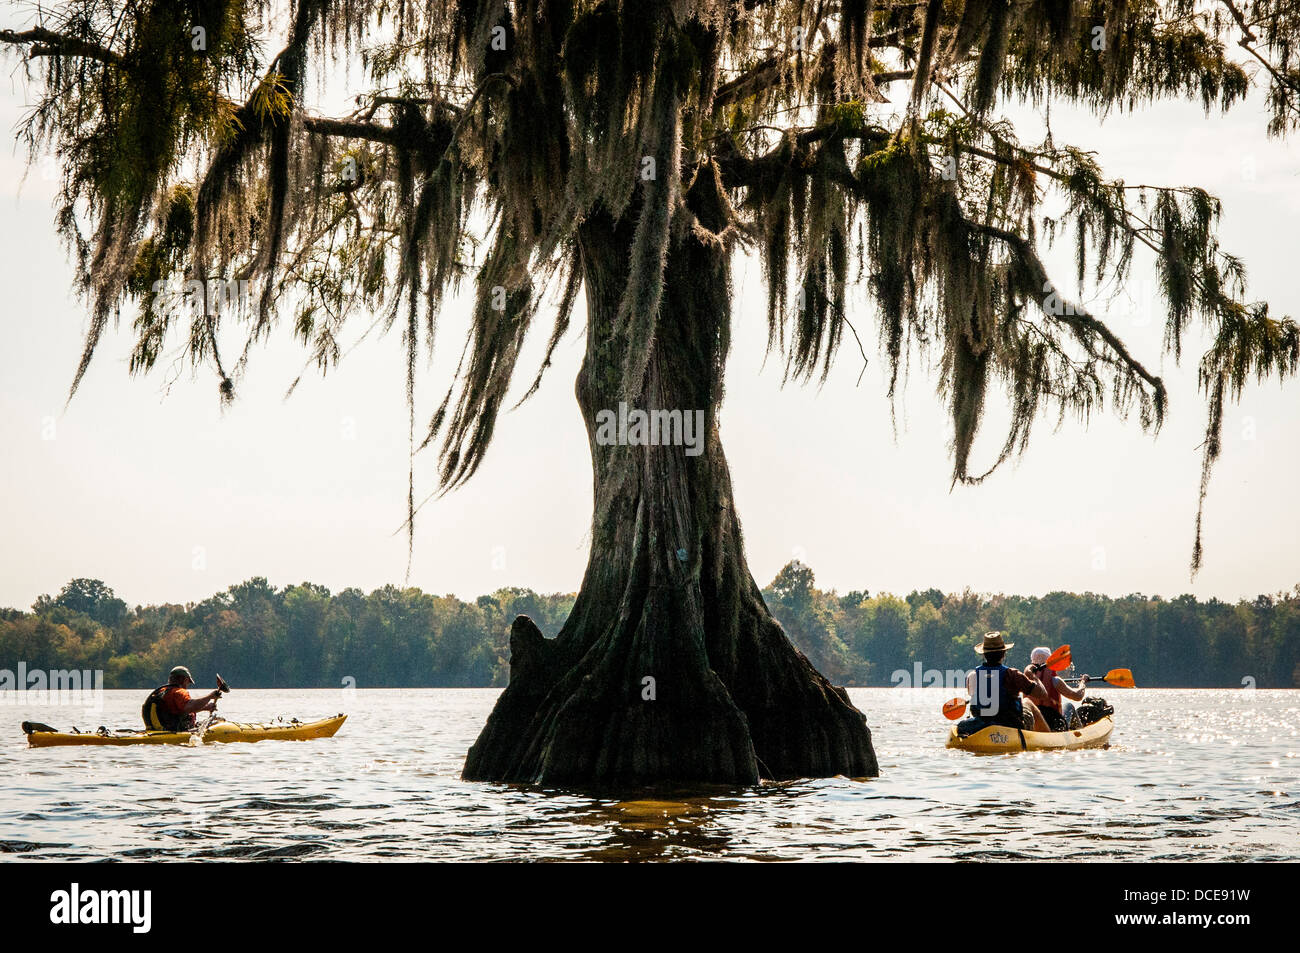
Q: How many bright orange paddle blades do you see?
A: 3